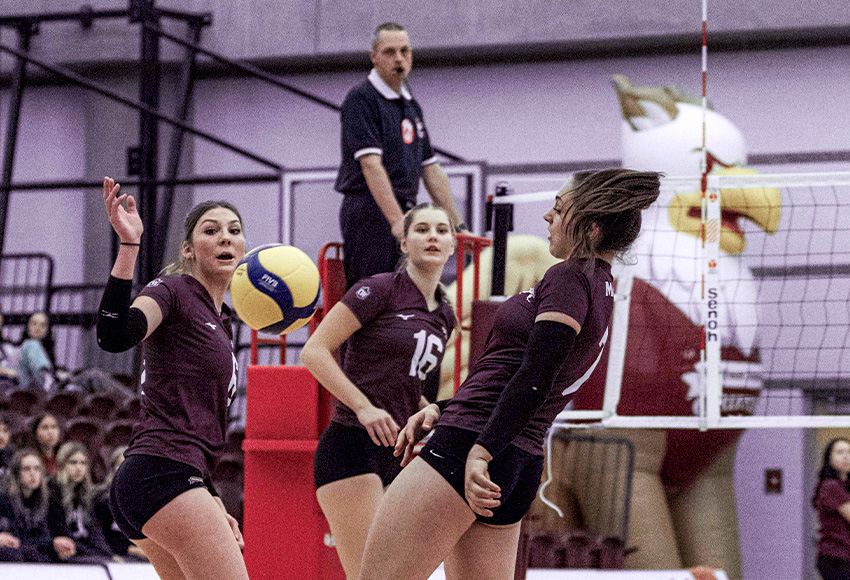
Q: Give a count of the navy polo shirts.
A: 1